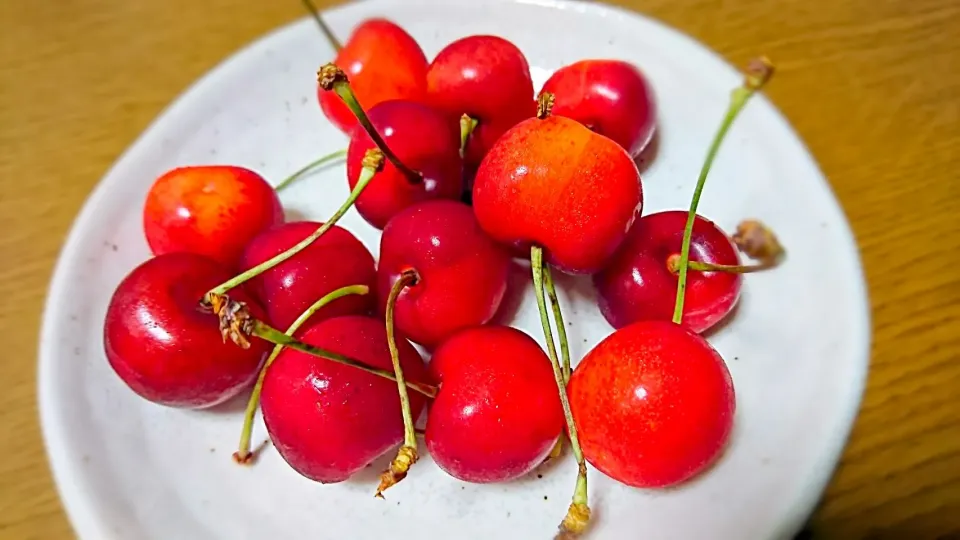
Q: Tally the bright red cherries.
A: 13